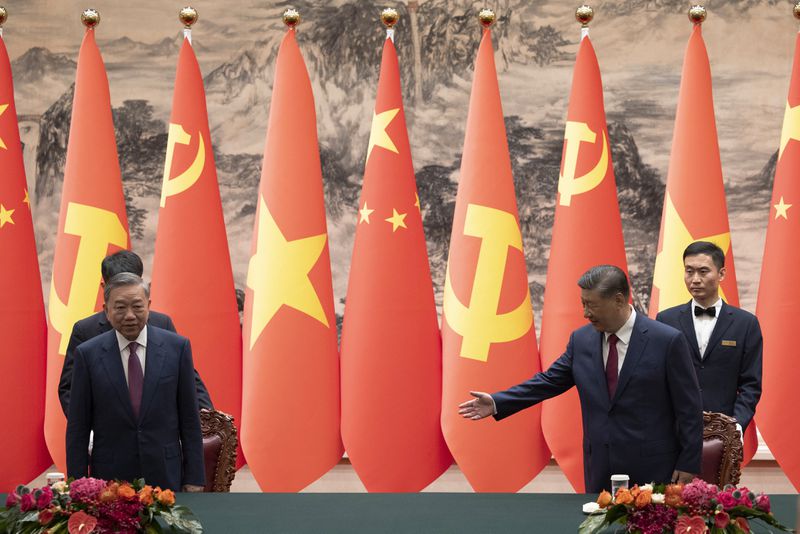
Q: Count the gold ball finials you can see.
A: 9